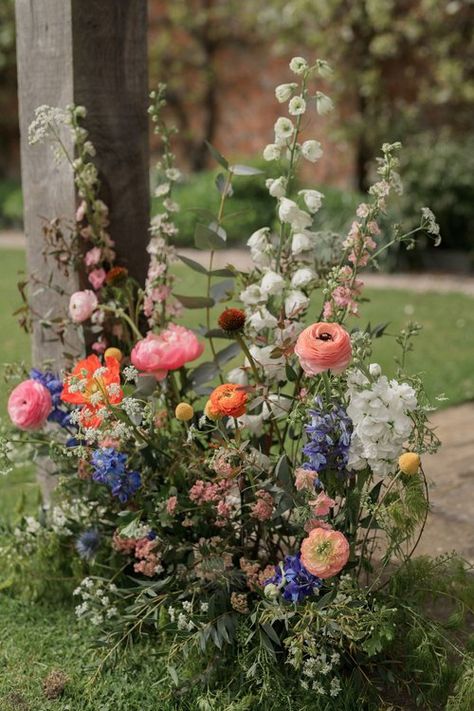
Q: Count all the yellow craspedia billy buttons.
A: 3